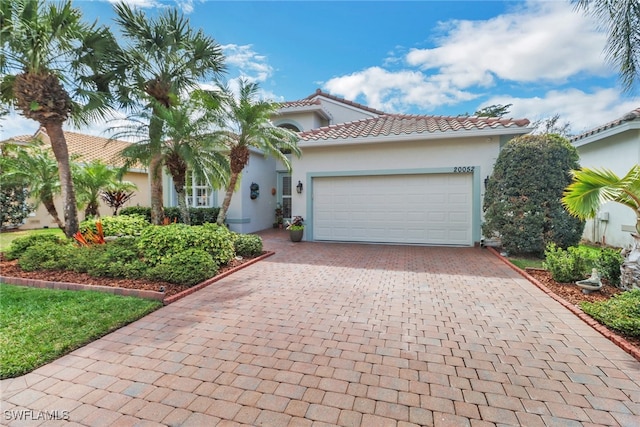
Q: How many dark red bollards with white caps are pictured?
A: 0